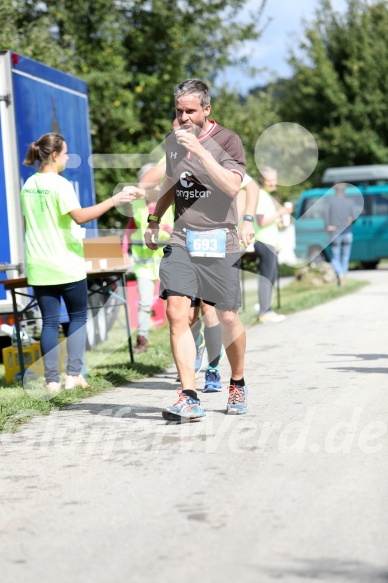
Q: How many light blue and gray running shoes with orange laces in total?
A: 2